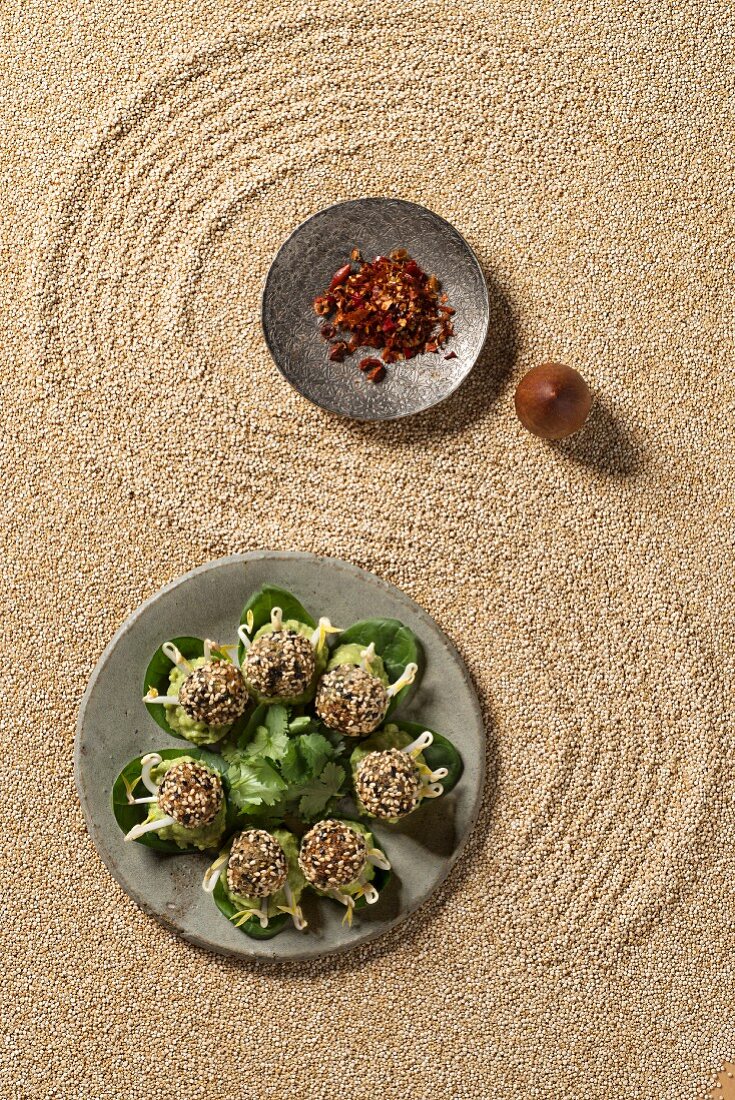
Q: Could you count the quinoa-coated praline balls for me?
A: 7